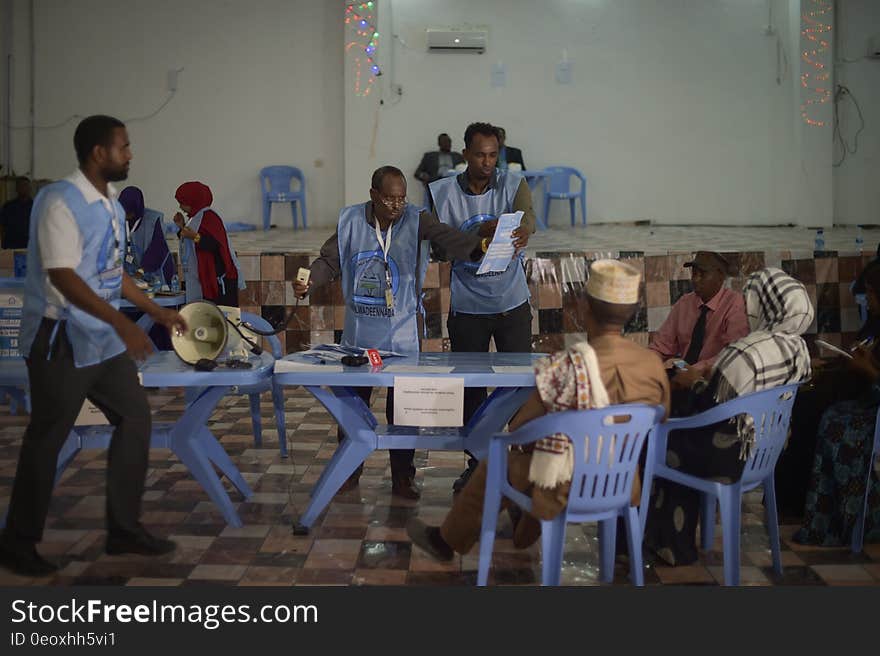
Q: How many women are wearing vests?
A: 2